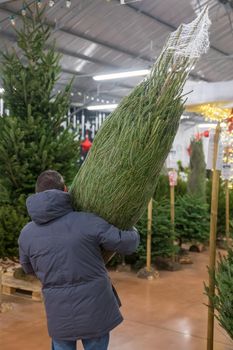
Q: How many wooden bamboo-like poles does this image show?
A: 4